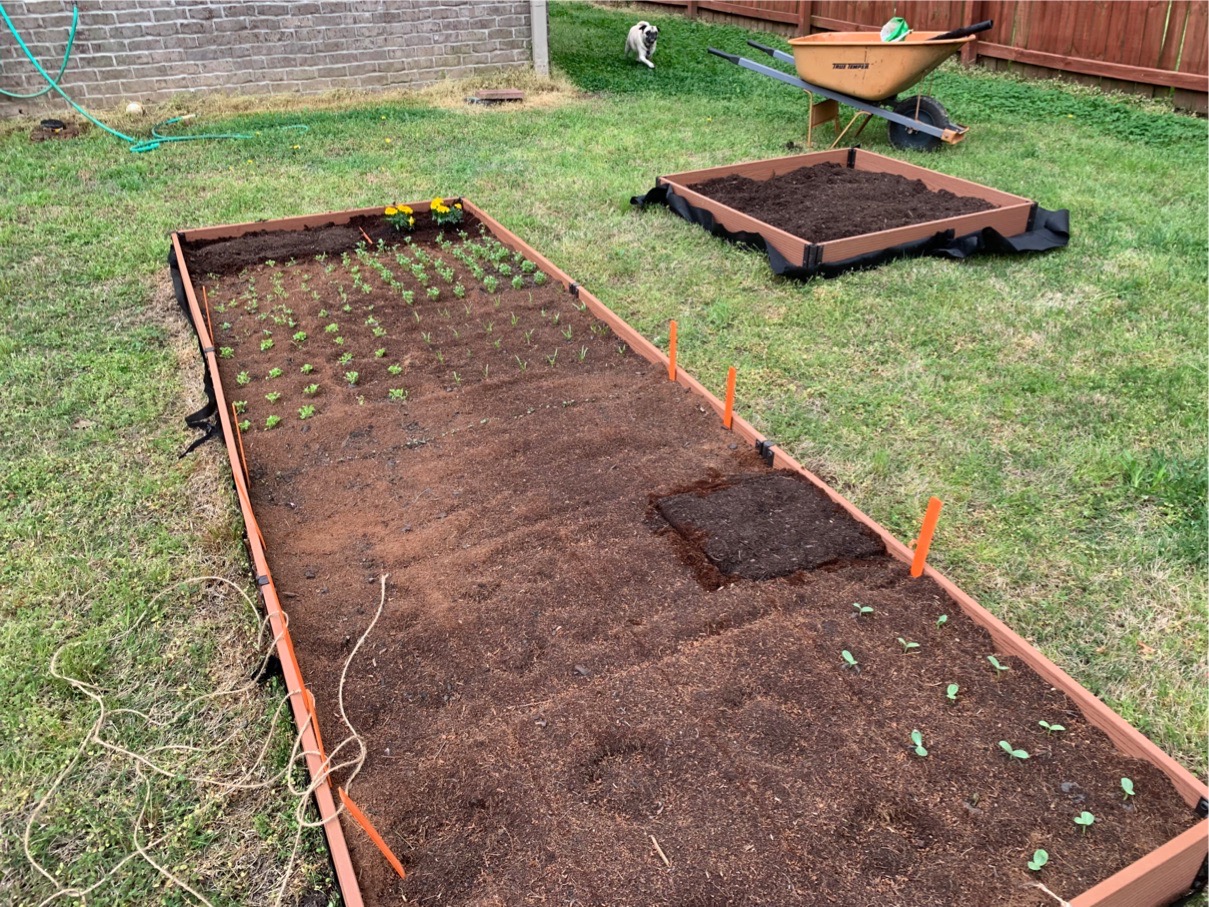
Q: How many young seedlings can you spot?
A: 12